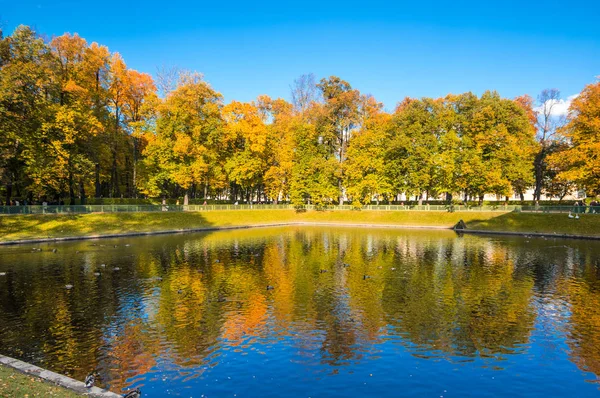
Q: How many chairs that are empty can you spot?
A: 0